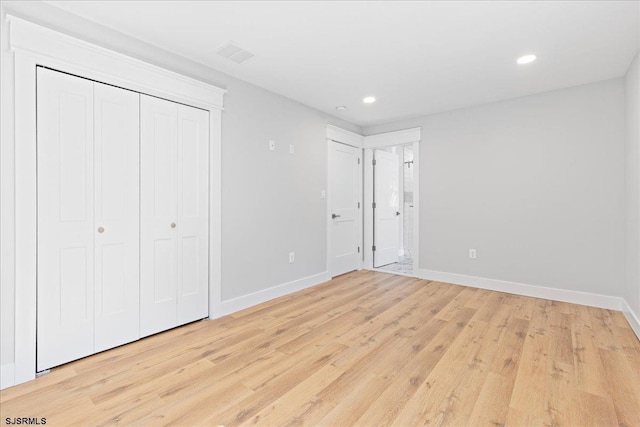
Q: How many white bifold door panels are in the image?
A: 4